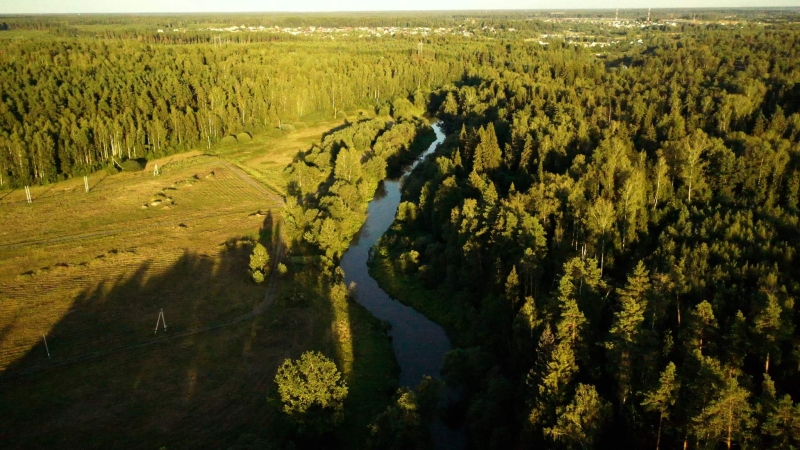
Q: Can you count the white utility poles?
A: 5